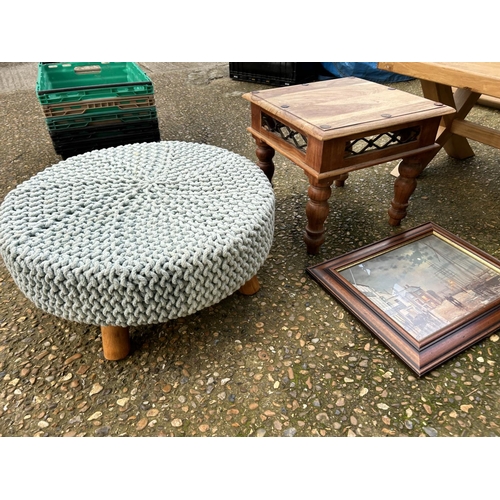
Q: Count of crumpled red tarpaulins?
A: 0